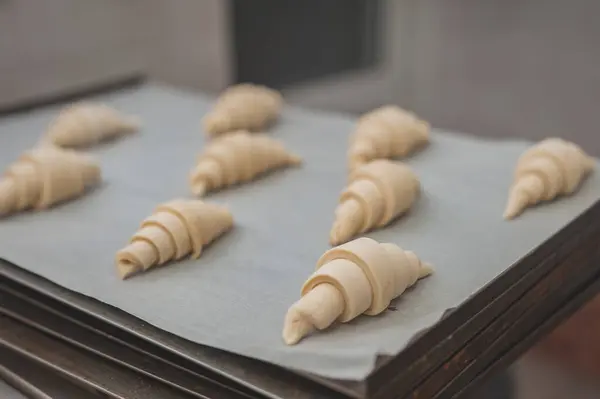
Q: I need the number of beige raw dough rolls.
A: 9